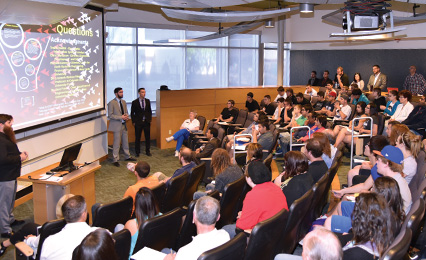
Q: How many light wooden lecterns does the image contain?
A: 1